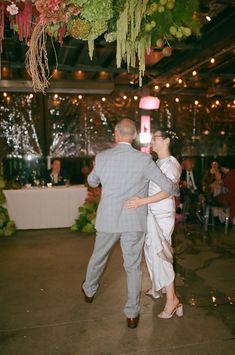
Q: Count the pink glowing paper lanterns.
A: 1